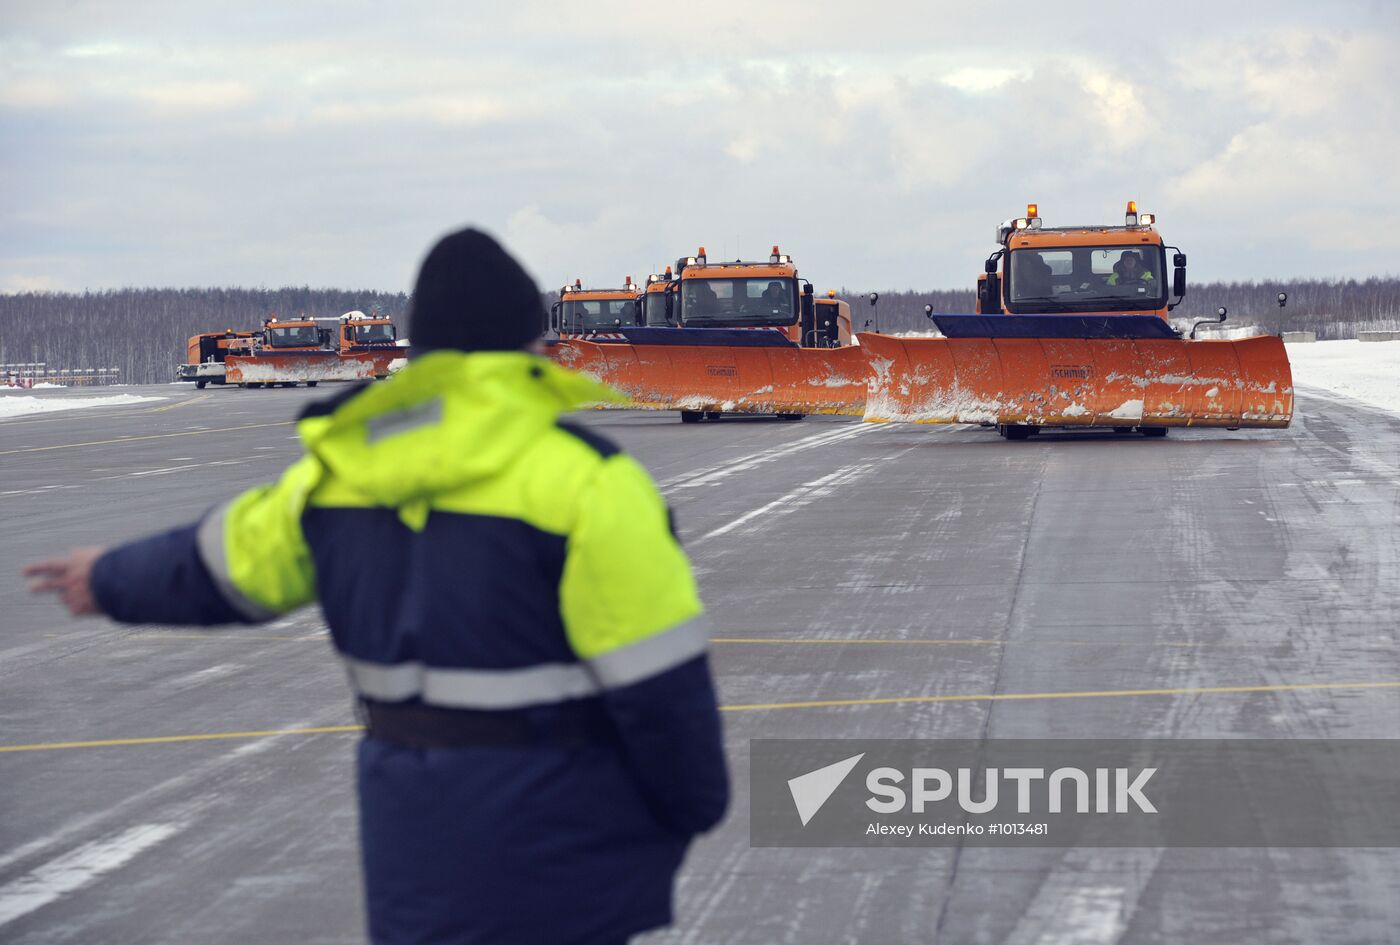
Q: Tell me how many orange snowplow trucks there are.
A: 6